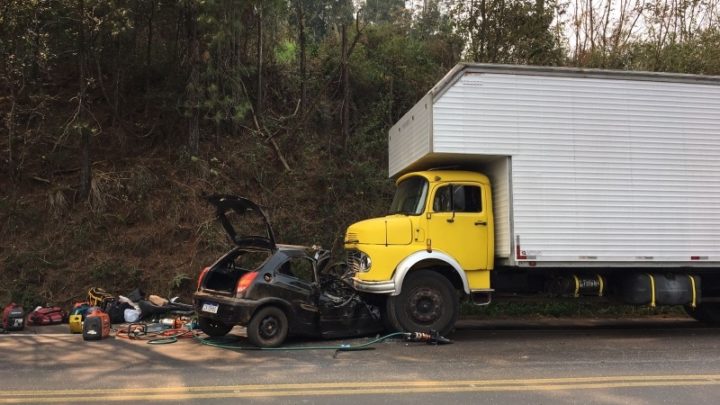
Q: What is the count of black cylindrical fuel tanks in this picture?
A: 2